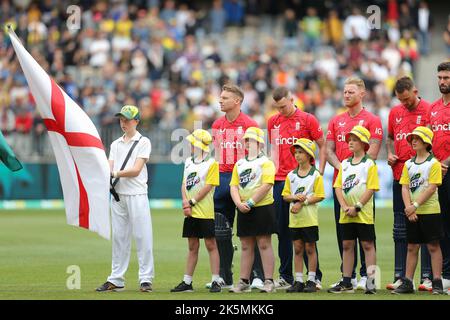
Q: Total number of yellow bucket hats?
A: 5